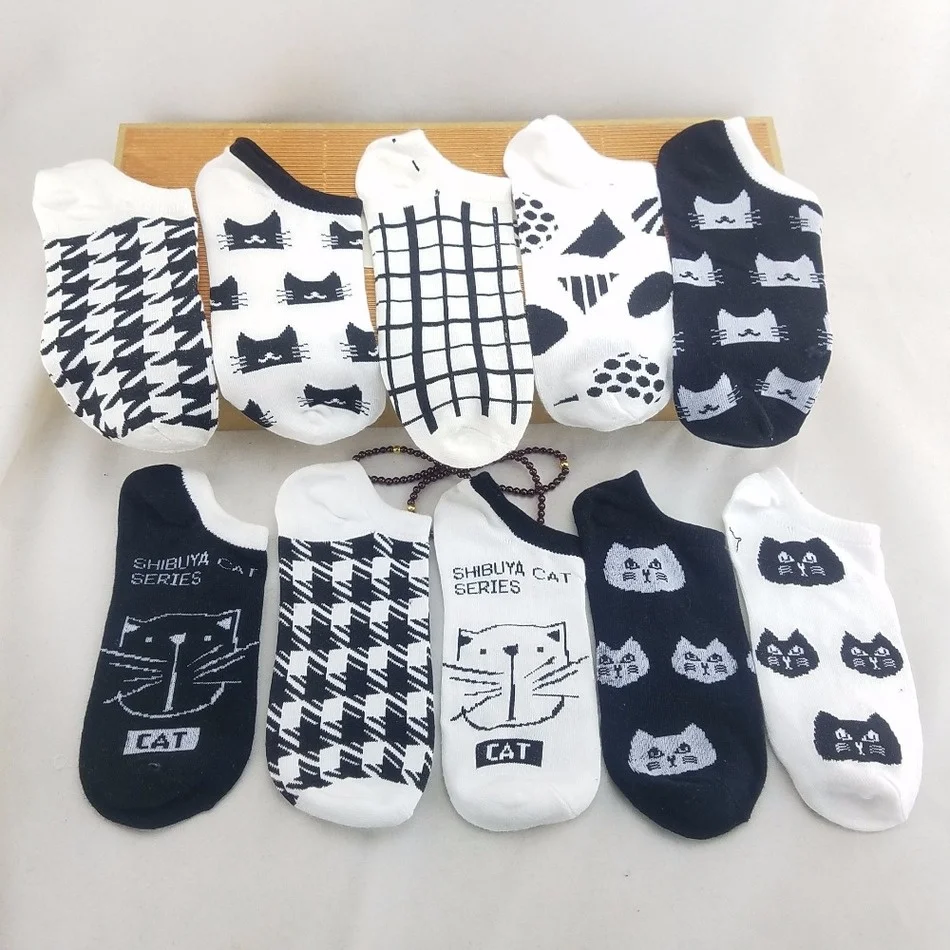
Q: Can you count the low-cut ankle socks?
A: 10